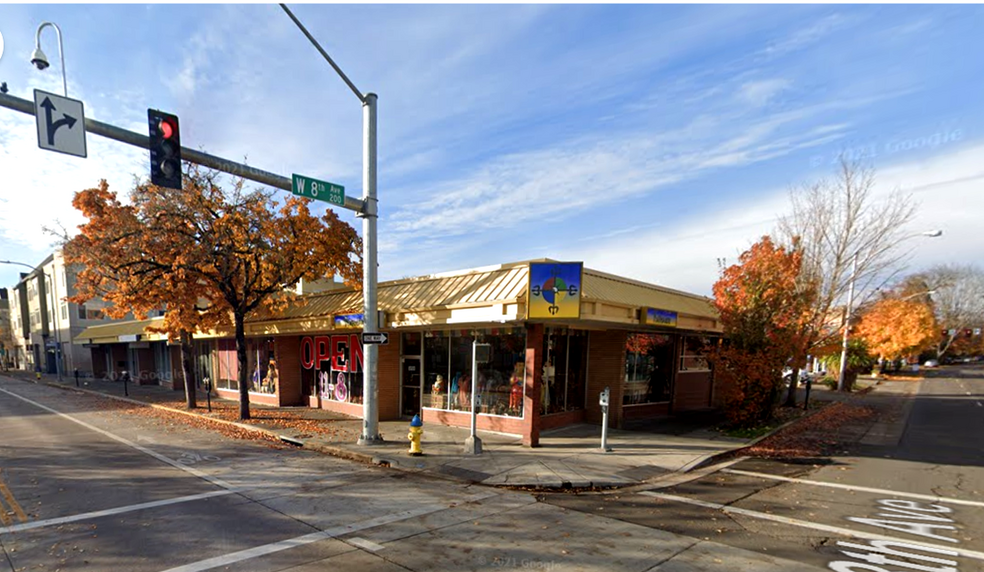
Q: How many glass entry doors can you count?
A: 1